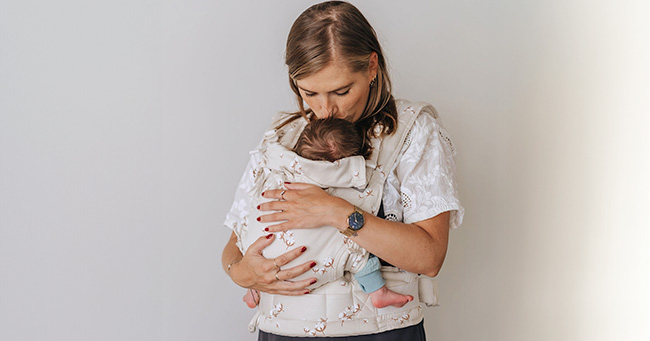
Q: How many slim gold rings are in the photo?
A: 3